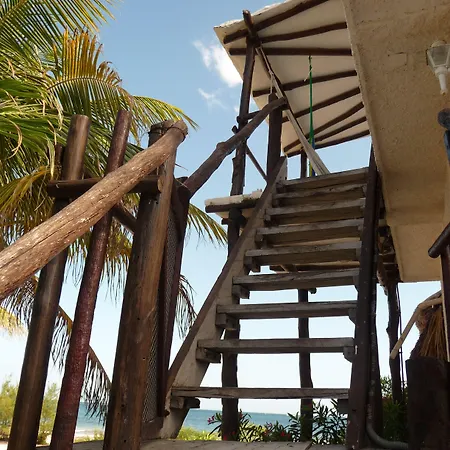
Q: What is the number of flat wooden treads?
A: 9